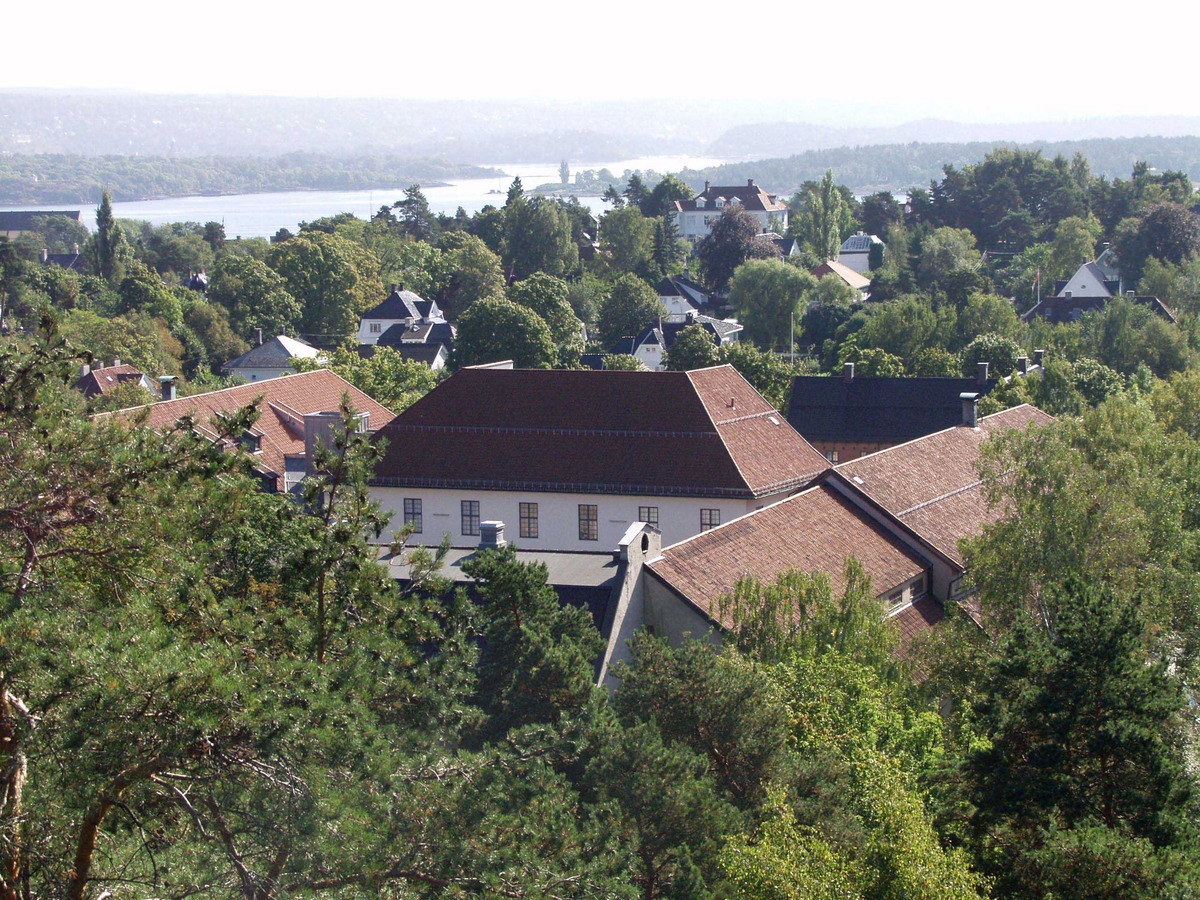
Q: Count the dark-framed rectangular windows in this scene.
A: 6